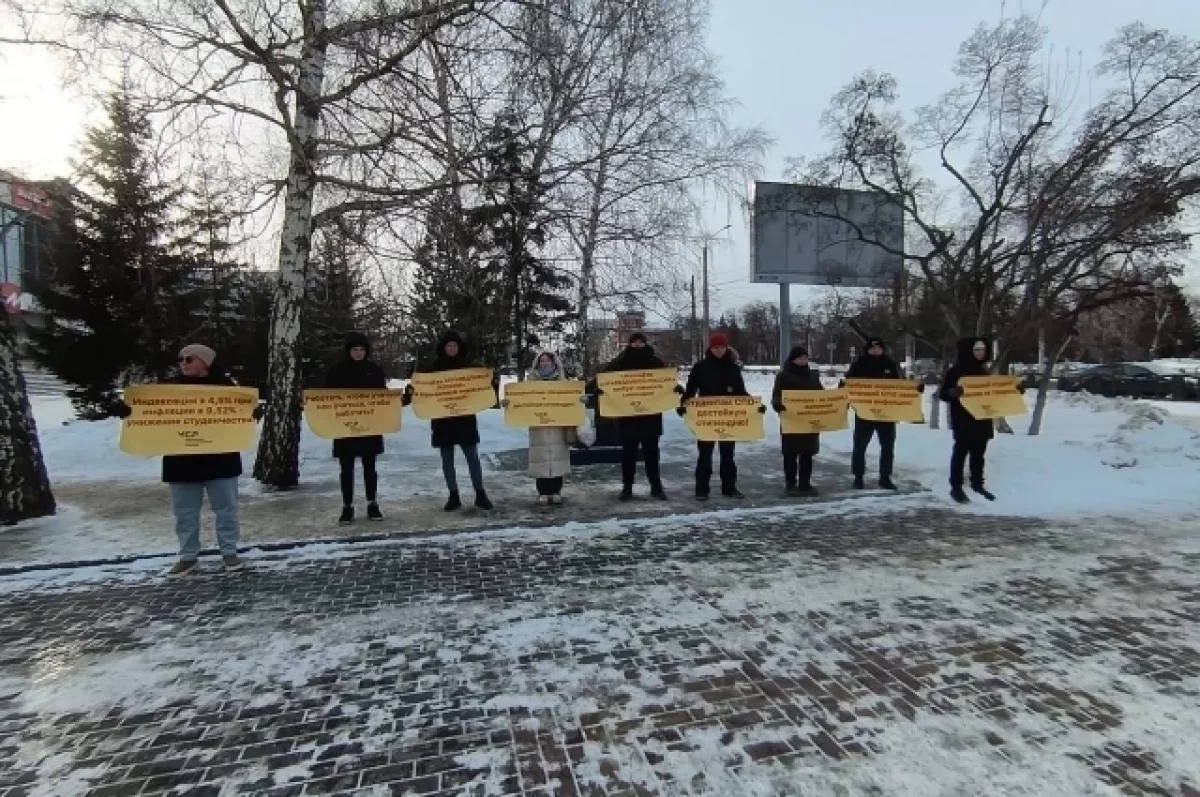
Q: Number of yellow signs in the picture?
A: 9